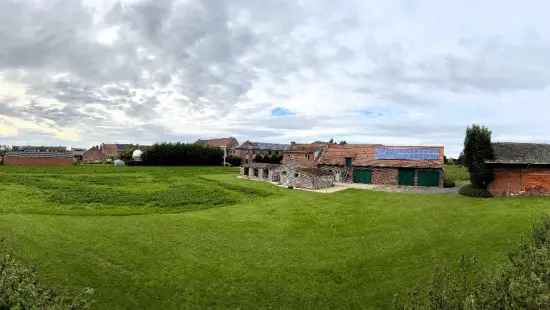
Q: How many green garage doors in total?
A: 3